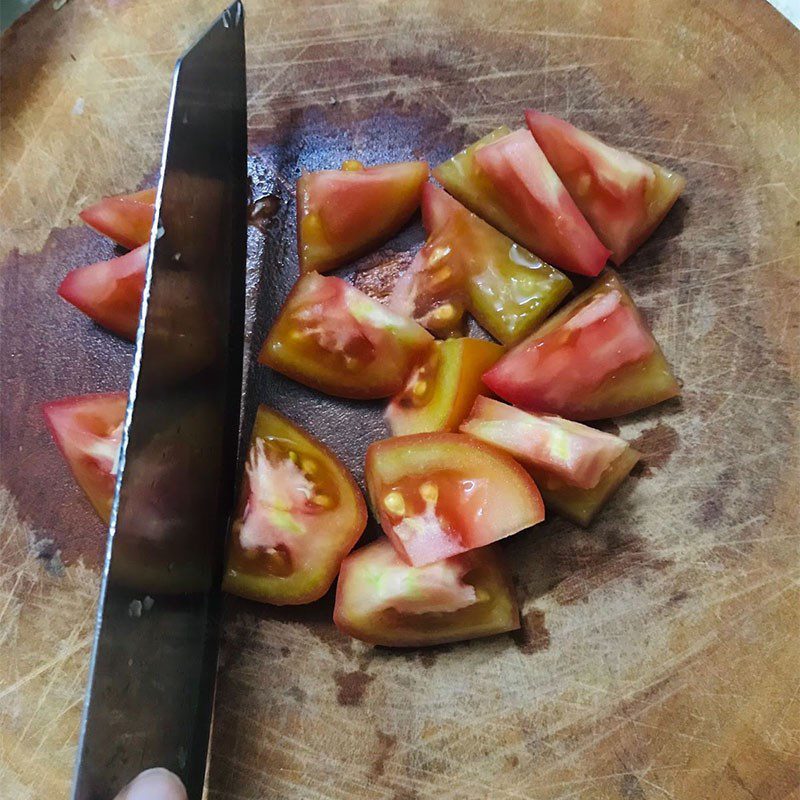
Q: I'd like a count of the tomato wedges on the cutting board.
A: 14